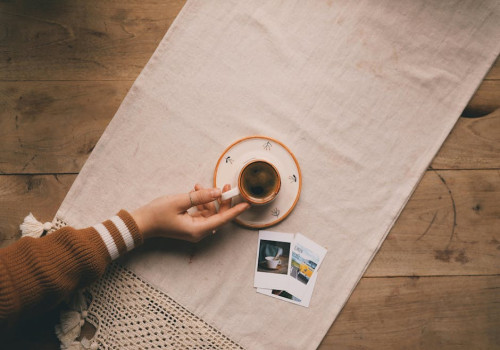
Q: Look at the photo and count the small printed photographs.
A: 3